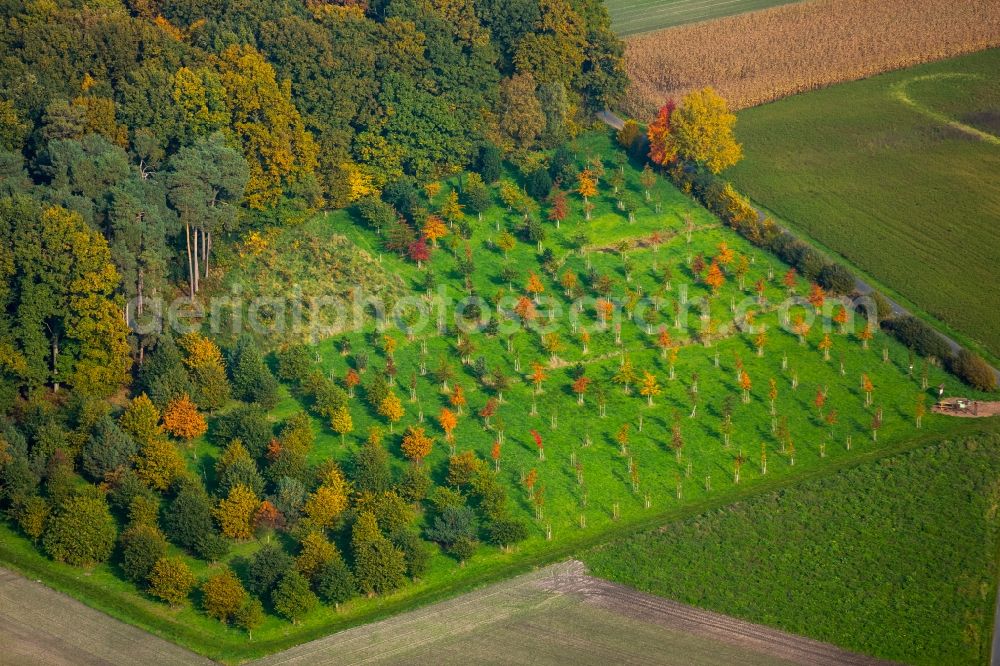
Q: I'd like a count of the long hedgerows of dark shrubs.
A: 1